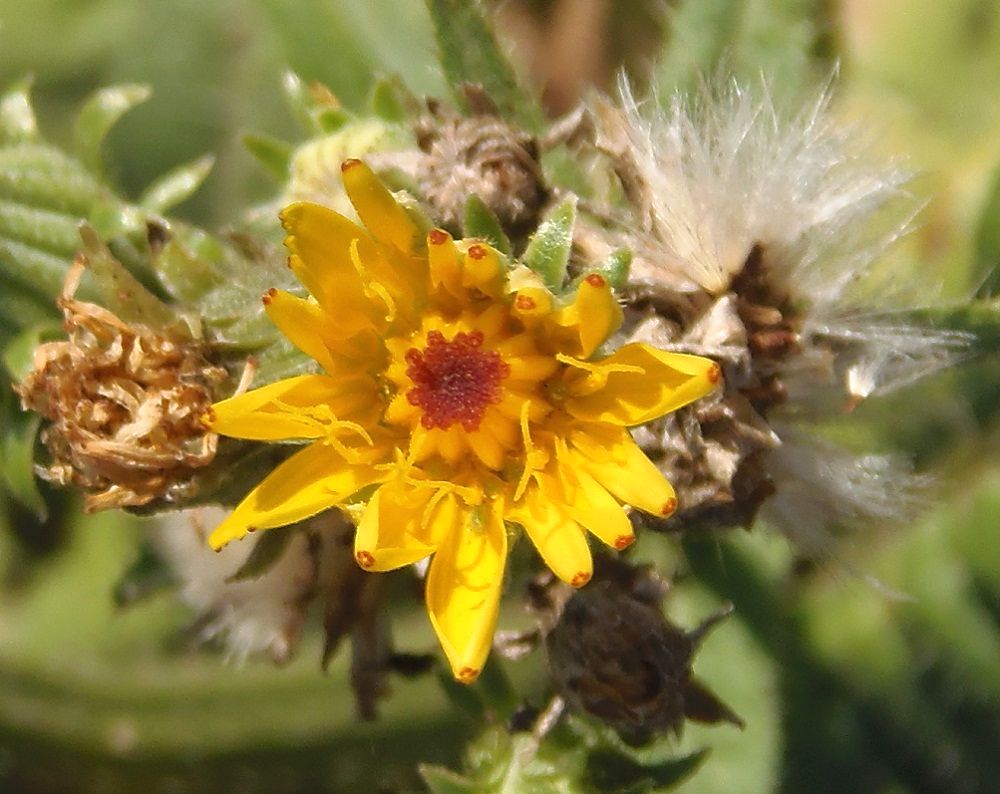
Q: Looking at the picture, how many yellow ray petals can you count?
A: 15